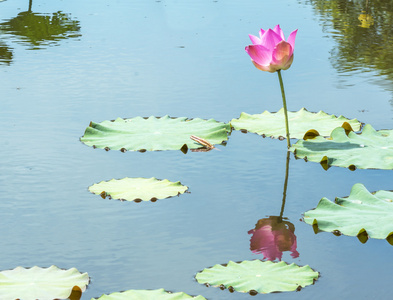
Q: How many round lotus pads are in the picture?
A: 8